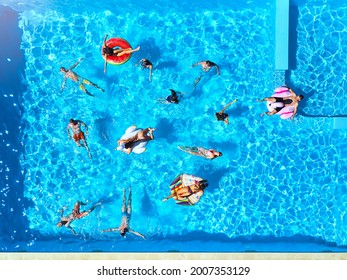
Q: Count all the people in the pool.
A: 13